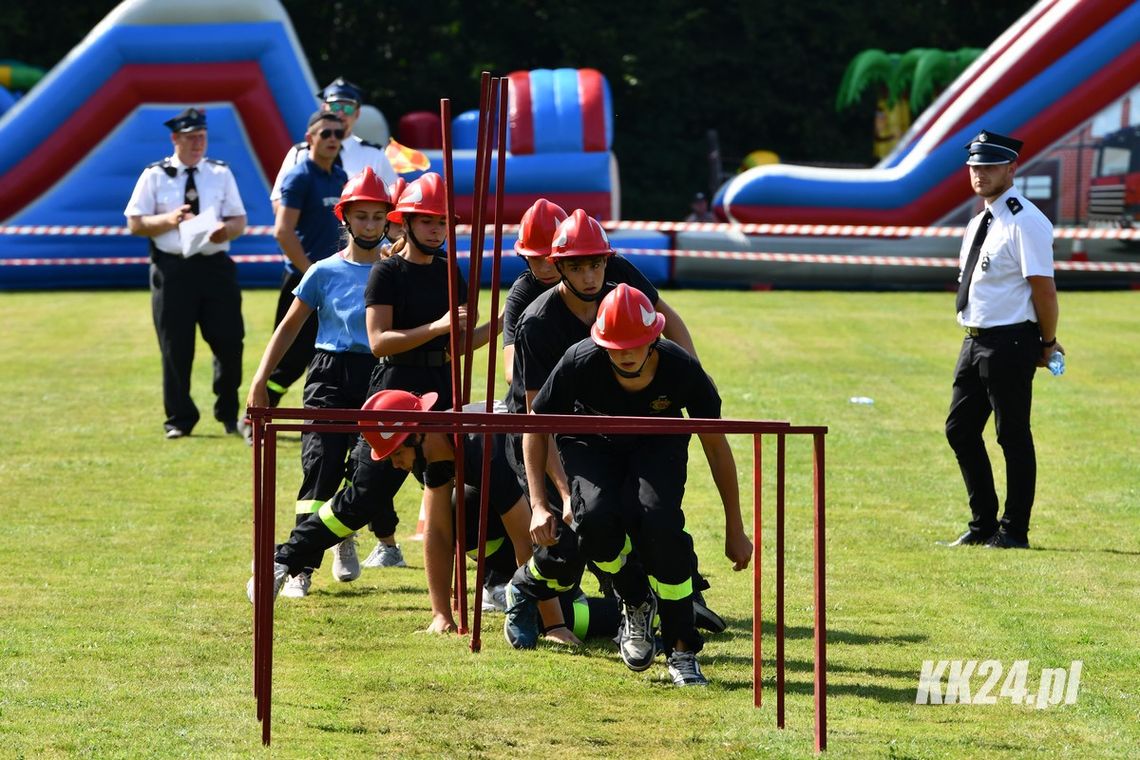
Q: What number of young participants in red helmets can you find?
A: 7